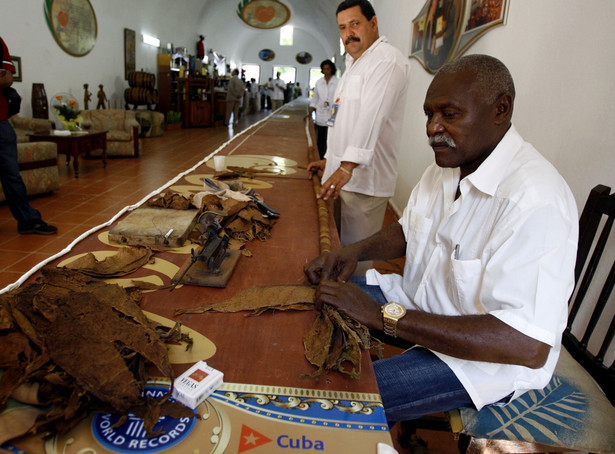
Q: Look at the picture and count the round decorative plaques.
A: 4